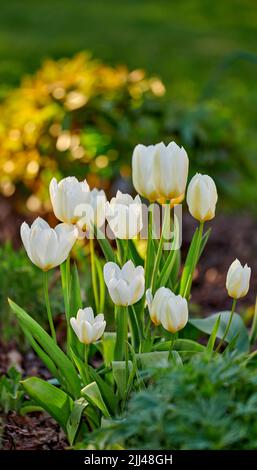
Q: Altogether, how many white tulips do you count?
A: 12